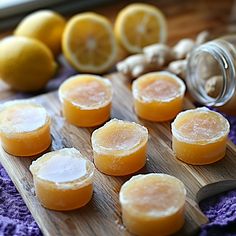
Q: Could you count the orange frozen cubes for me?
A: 7